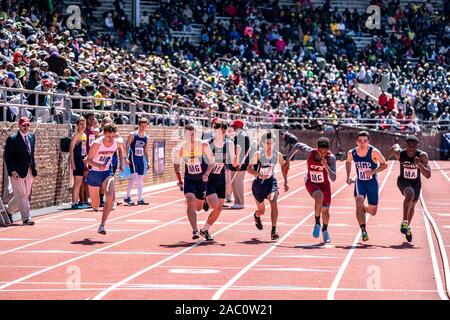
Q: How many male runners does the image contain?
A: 7